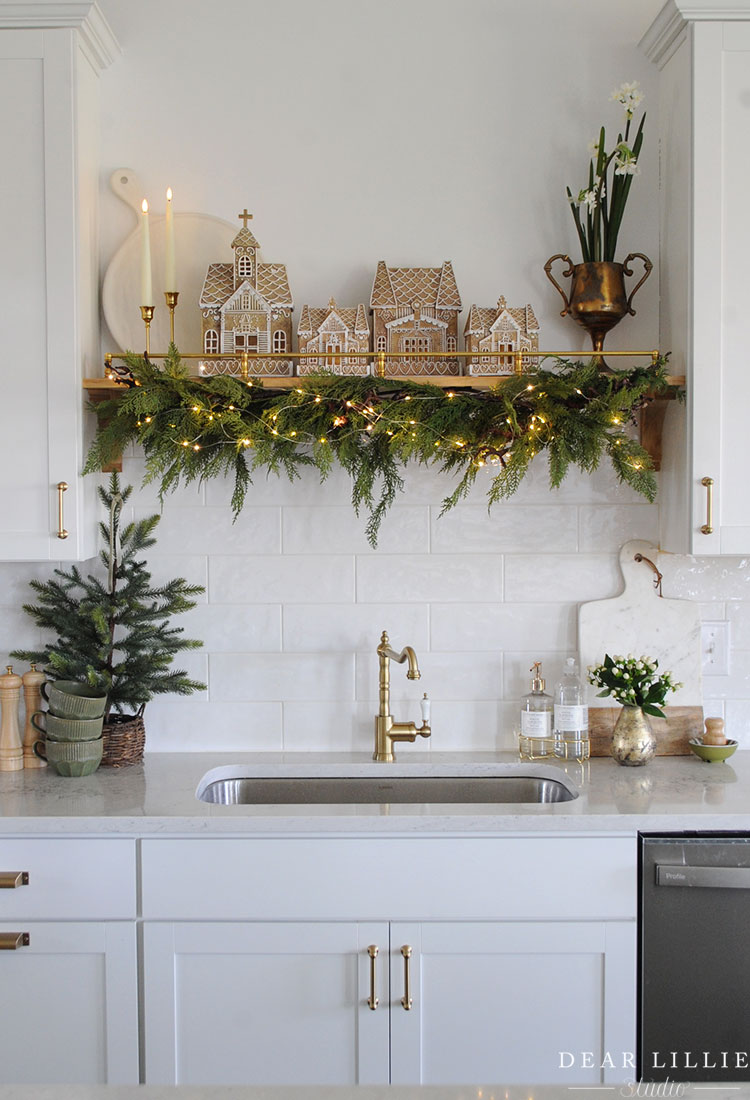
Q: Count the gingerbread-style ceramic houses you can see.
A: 4